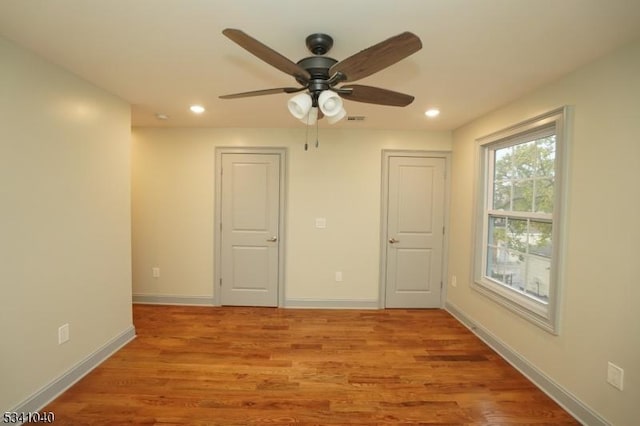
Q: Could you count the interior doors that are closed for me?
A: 2